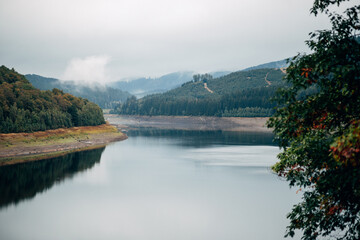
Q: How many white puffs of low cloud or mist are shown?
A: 1